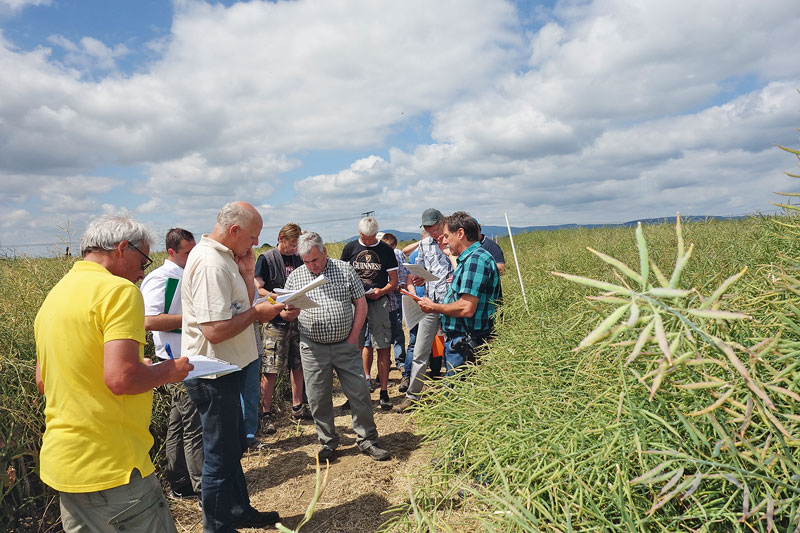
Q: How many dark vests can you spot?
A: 1